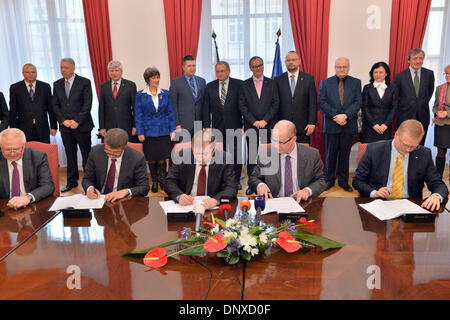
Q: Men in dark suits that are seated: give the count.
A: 5